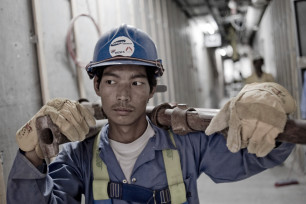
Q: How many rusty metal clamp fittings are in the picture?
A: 2